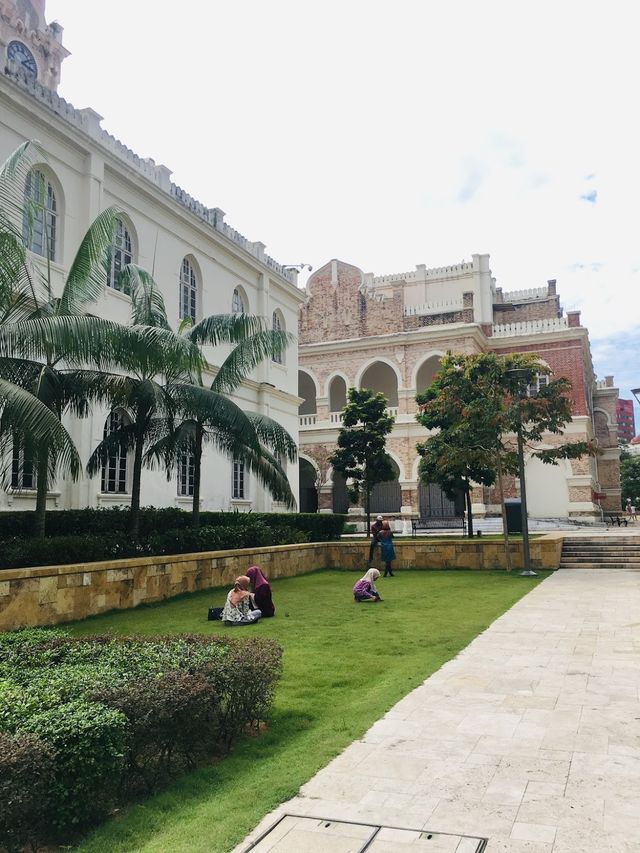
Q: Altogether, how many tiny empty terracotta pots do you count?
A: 0